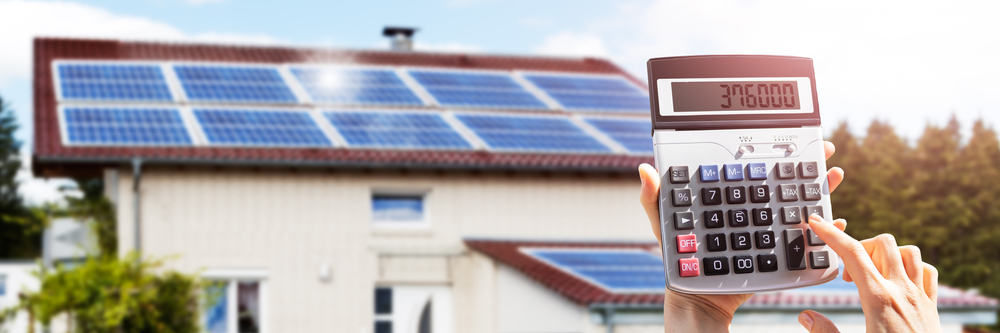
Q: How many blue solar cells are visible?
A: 11